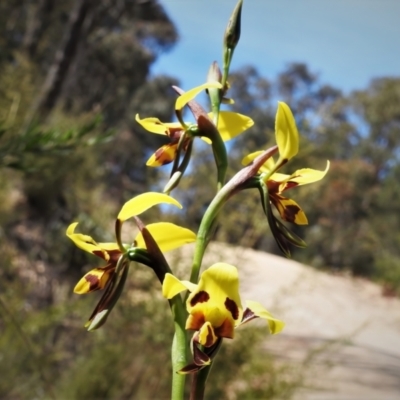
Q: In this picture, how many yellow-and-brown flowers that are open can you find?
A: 4